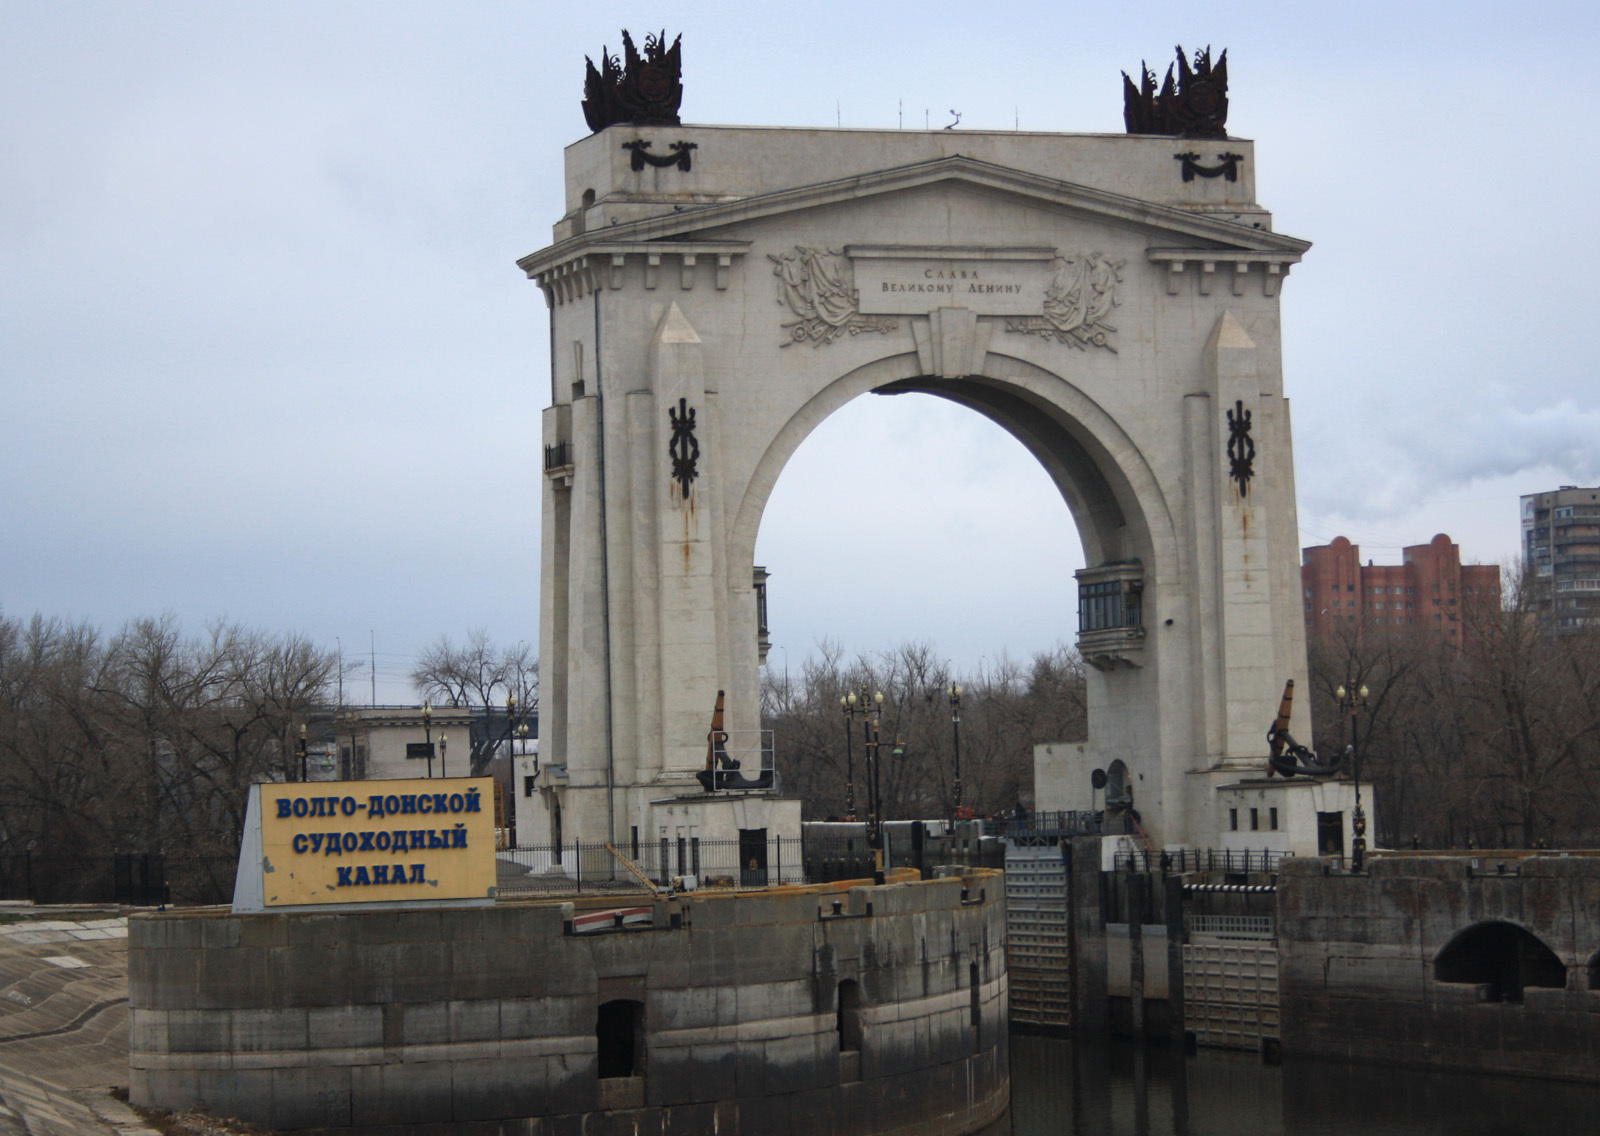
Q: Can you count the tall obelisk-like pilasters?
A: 2